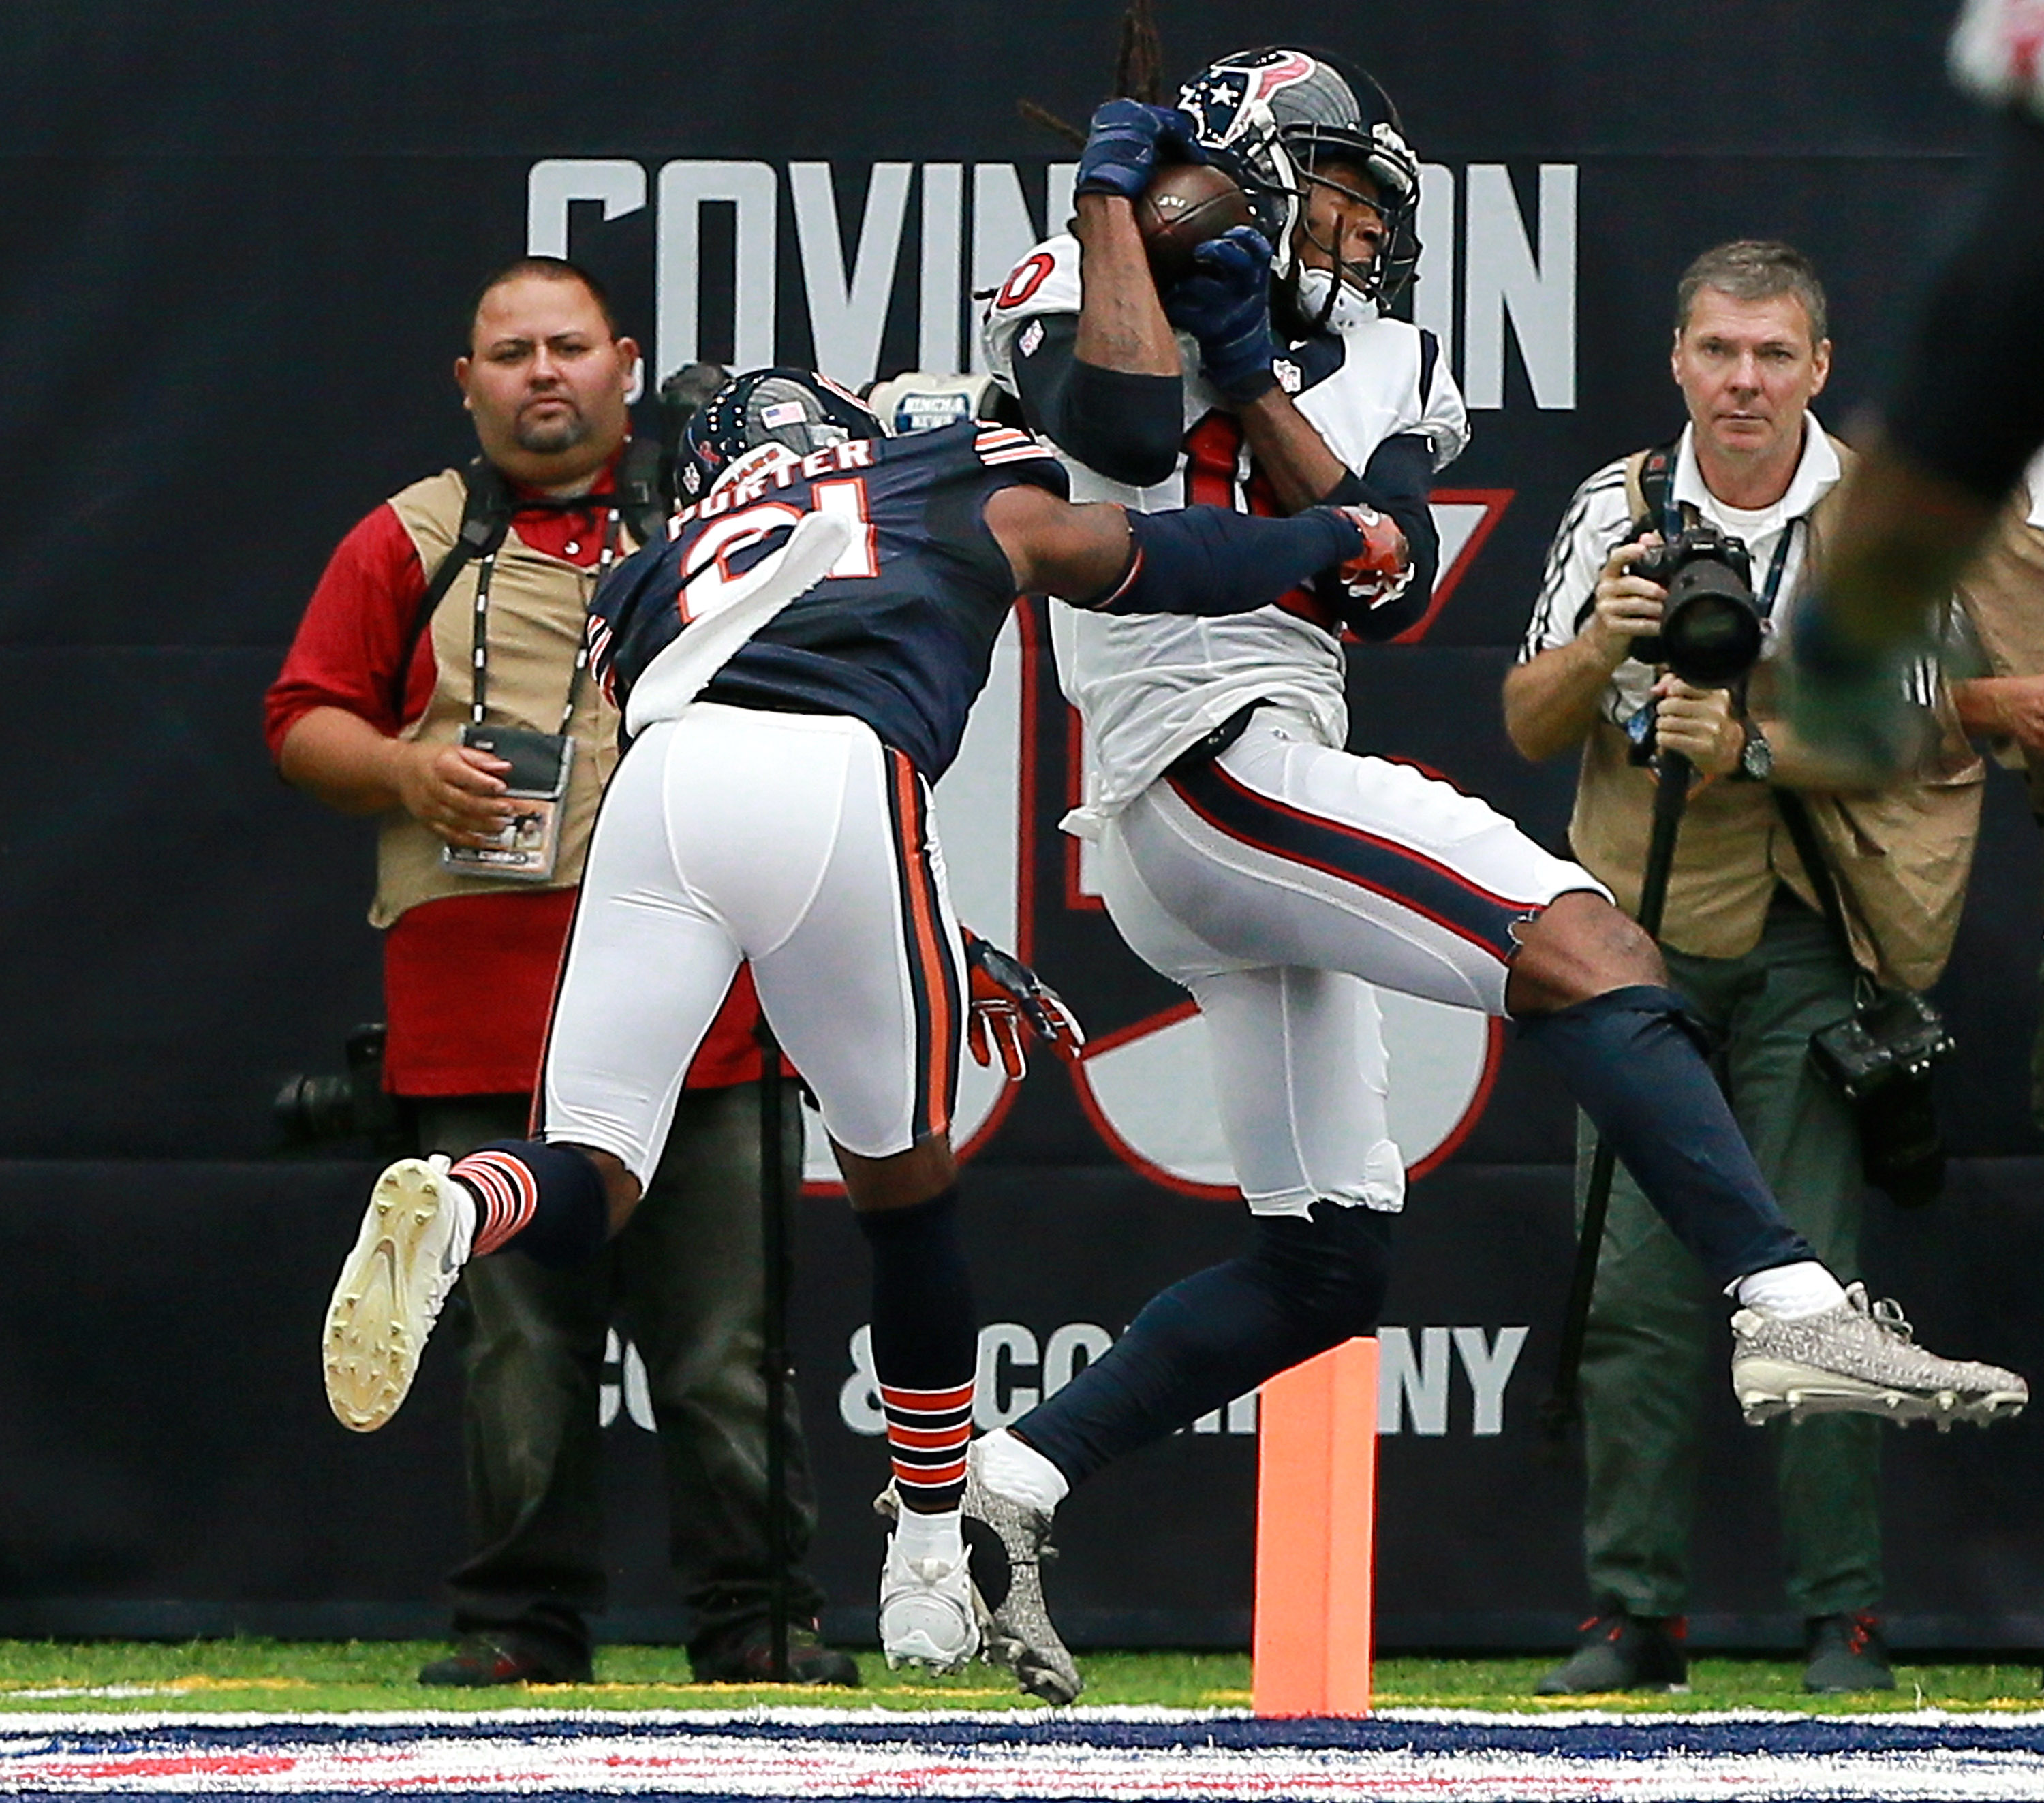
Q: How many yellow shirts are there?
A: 0